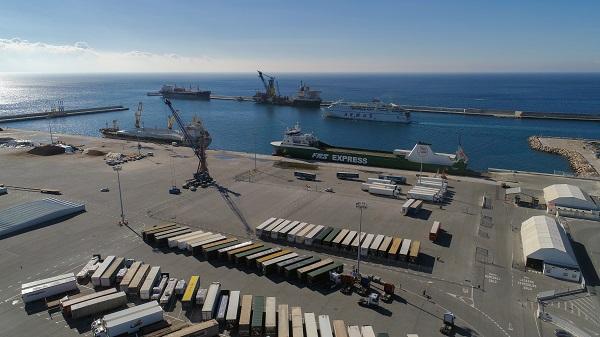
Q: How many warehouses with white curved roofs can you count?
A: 2